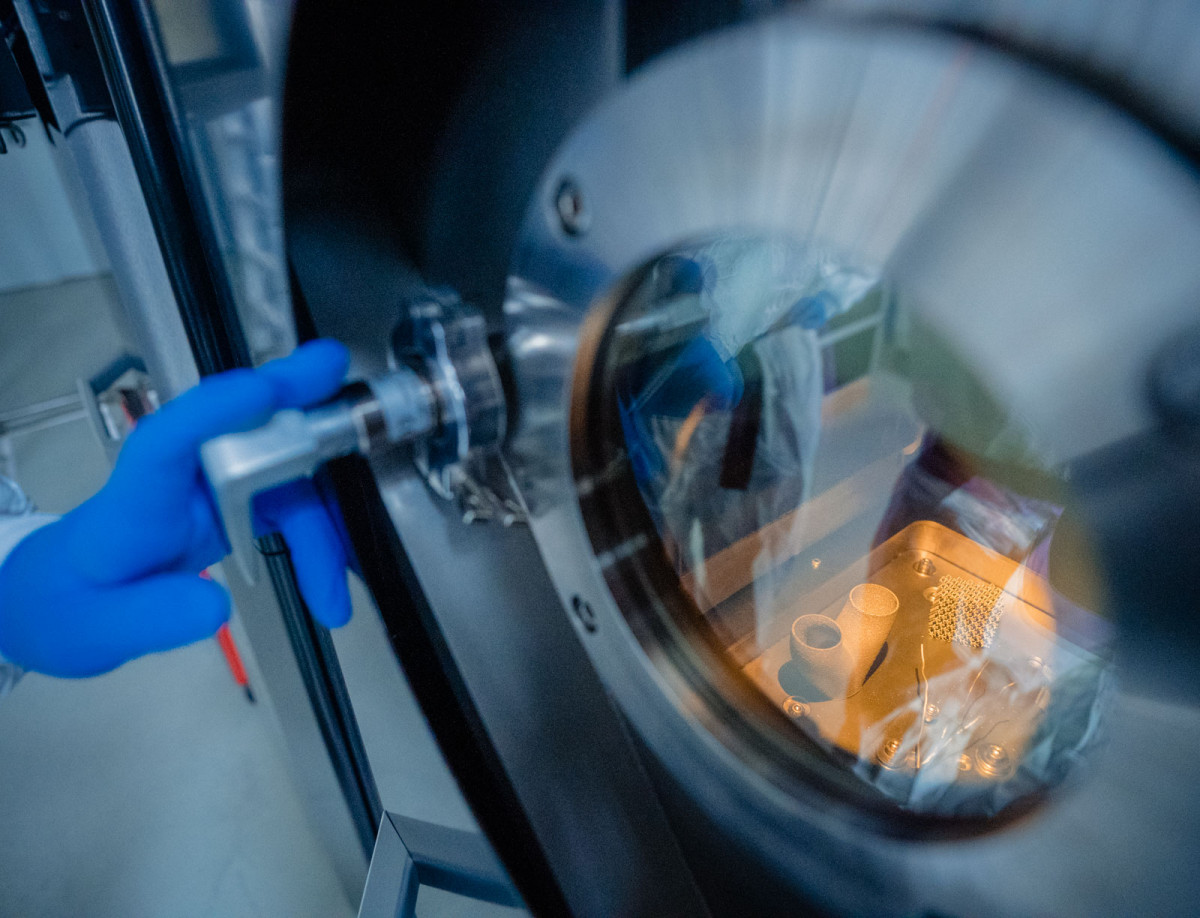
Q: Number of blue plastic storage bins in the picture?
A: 0